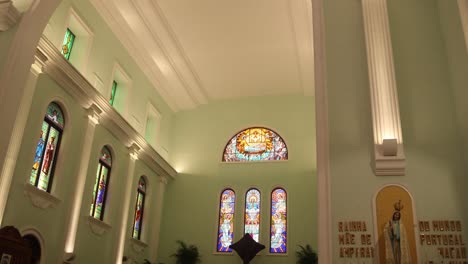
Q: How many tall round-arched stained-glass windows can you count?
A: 6